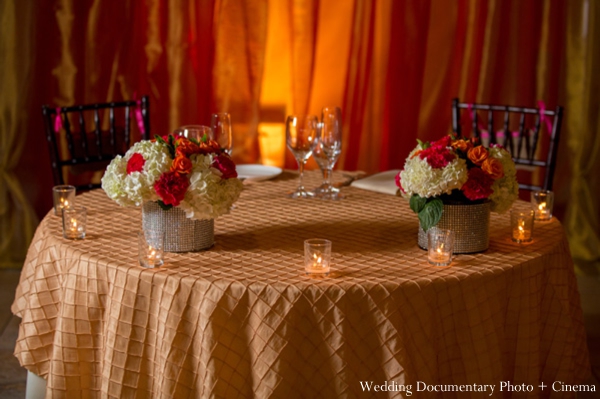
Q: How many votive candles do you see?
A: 7